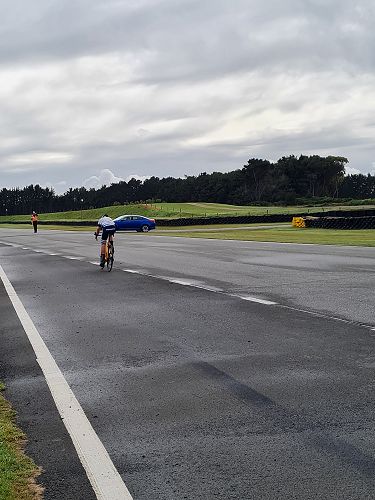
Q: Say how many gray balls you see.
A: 0